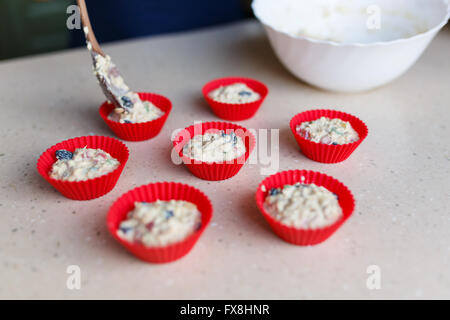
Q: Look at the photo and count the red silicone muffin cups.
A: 7